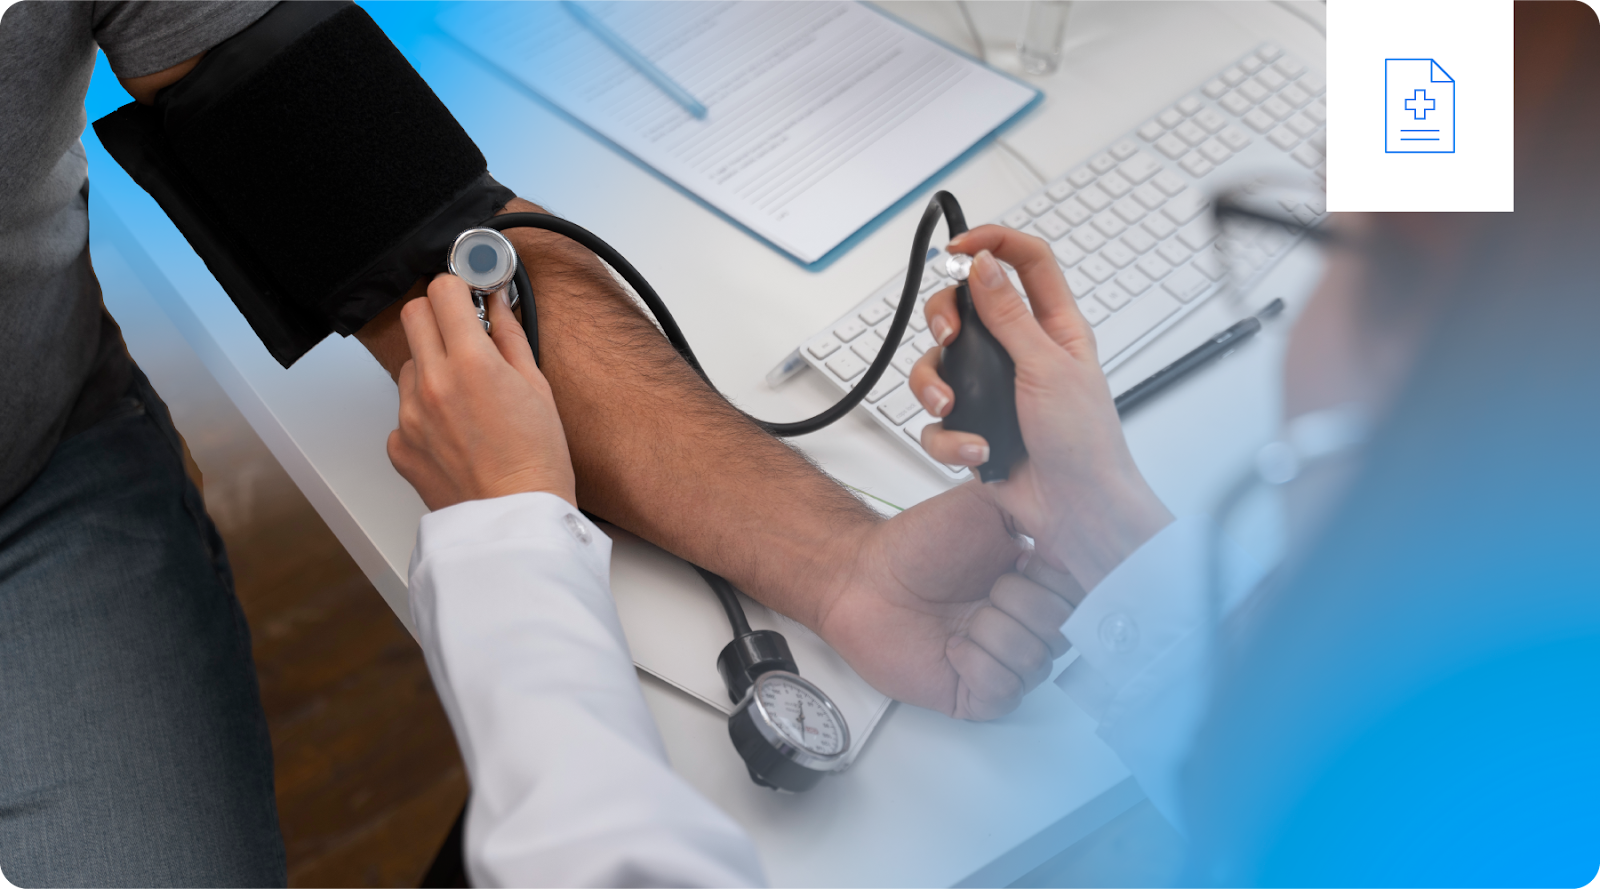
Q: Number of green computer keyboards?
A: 0